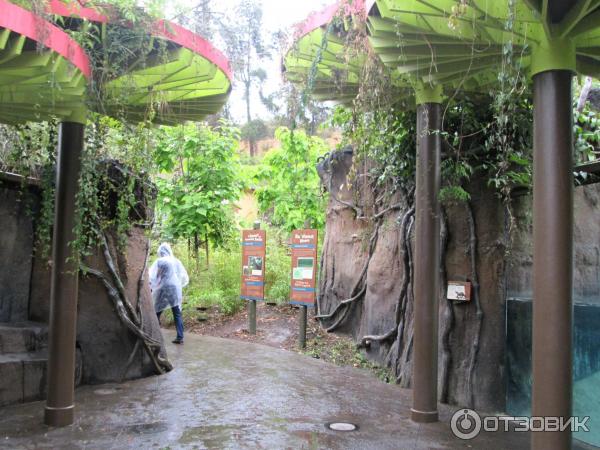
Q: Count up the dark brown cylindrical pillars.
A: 3